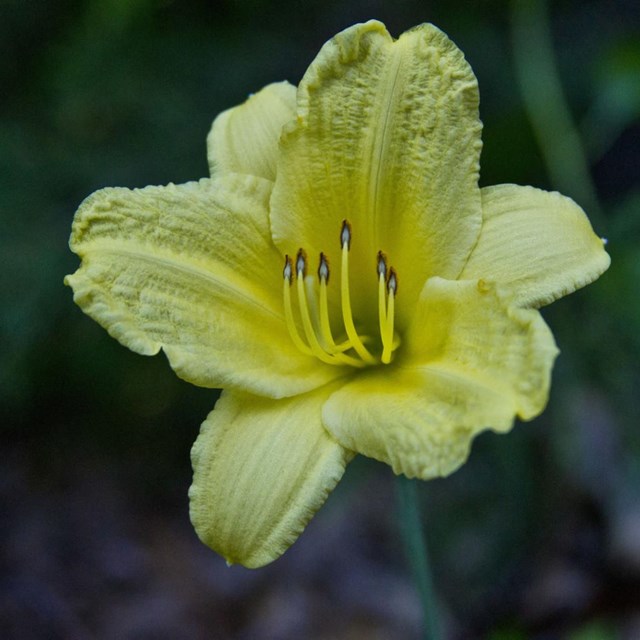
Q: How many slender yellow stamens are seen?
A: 6